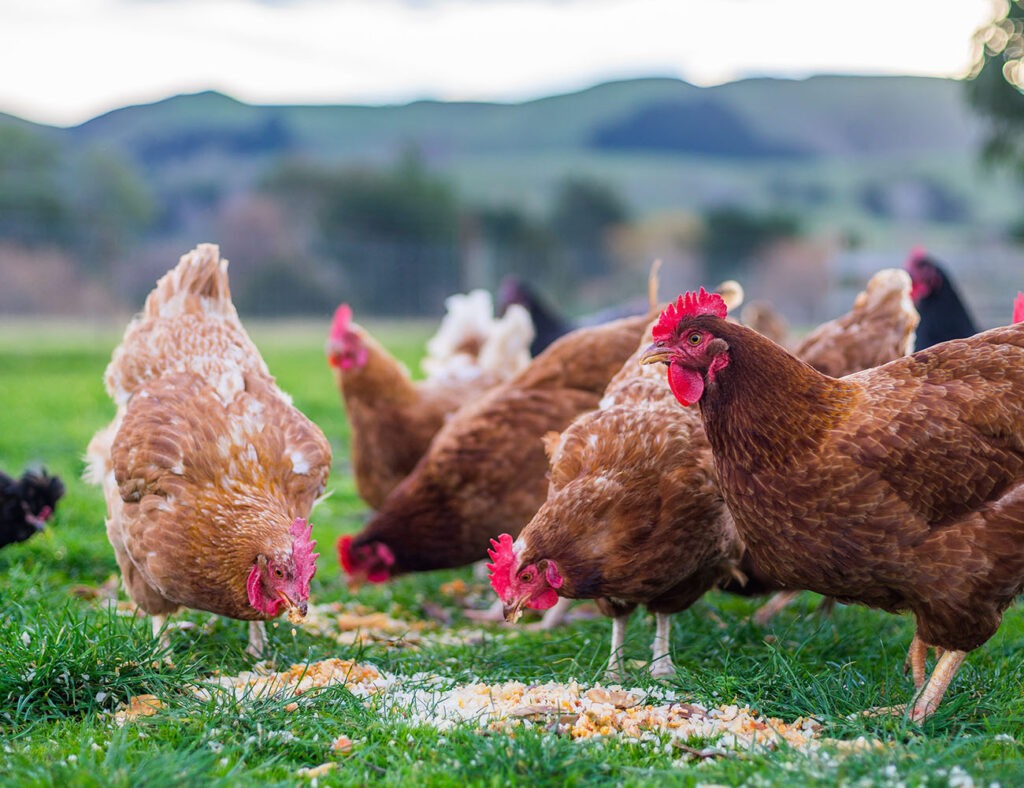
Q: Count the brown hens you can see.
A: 6